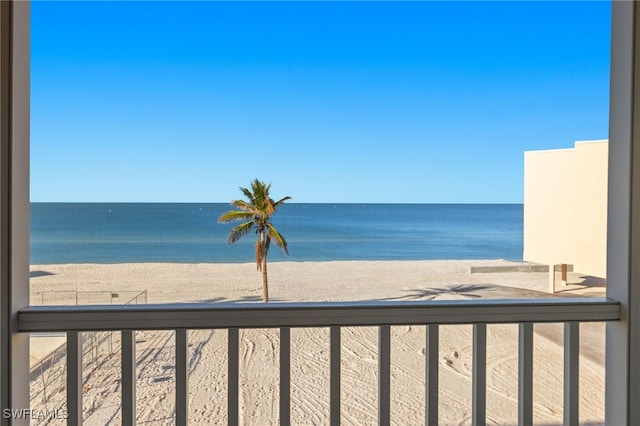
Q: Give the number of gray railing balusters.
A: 11